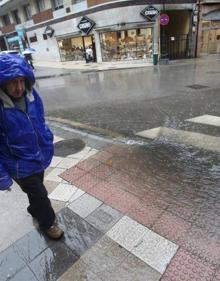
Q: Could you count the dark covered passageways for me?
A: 1